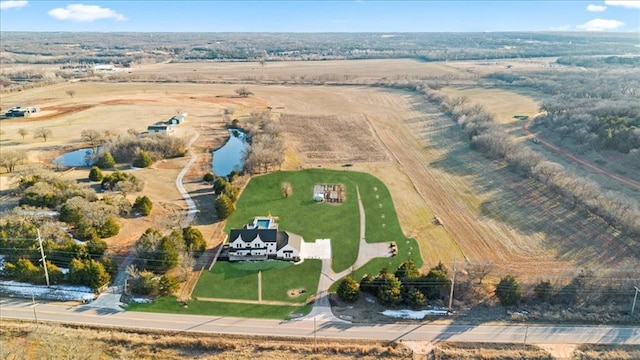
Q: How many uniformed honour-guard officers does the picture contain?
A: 0